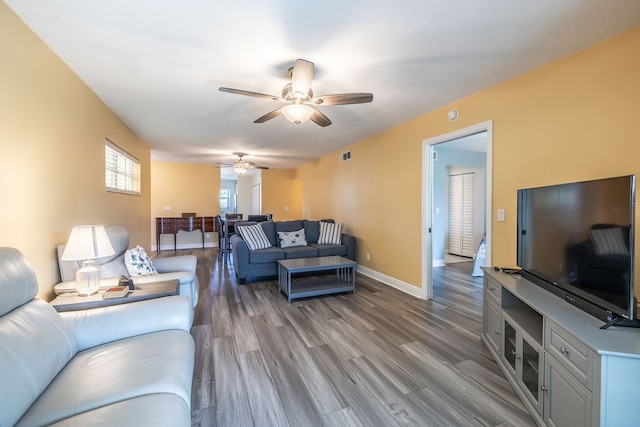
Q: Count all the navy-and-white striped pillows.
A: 2